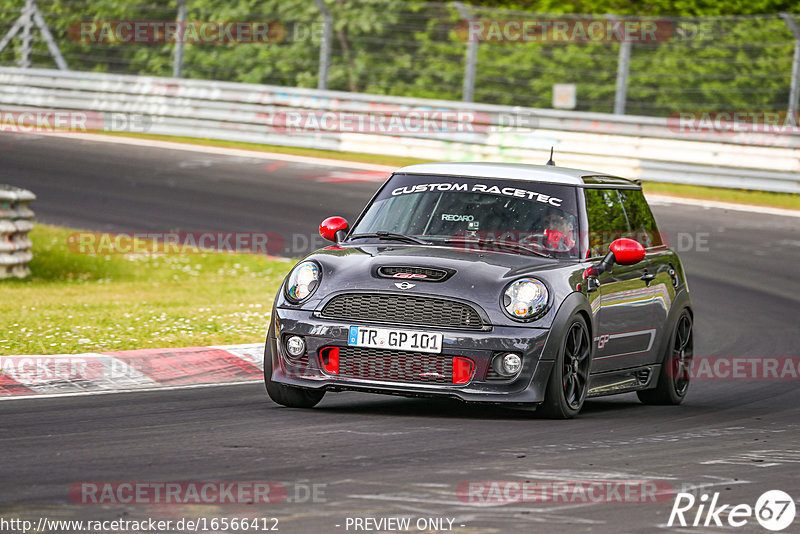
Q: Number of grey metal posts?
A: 6